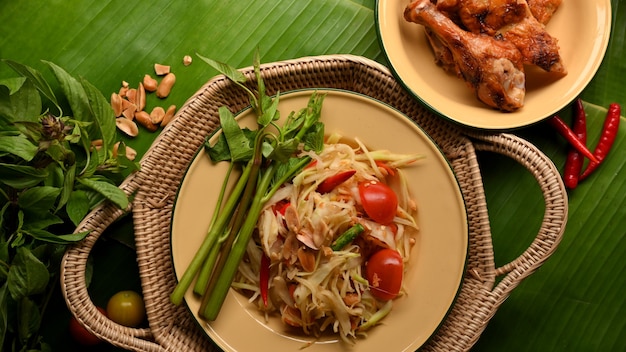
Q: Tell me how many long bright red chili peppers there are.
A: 3